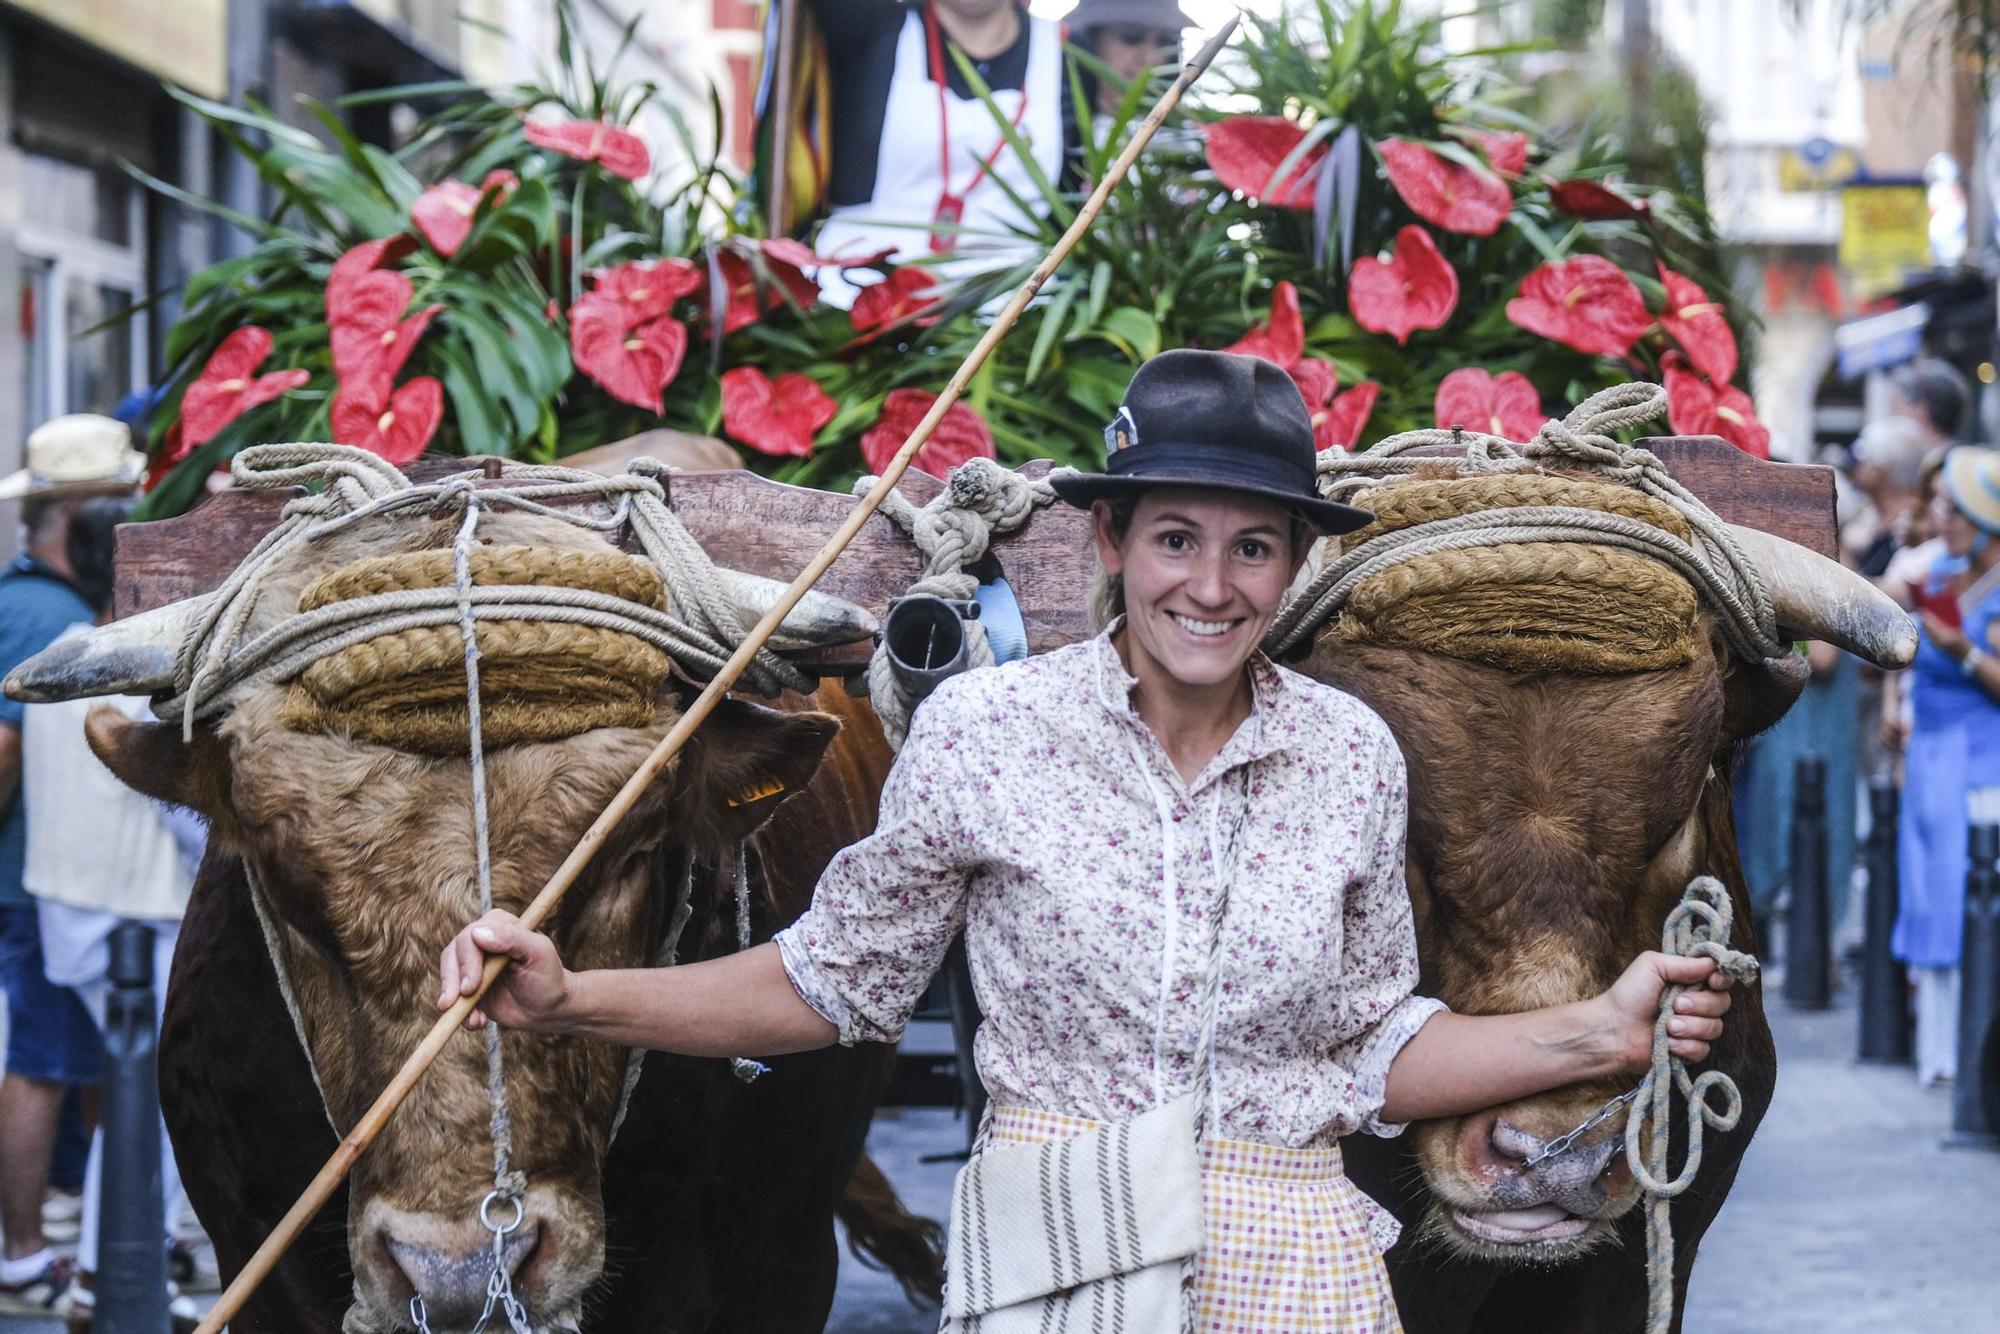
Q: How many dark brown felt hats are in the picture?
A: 1